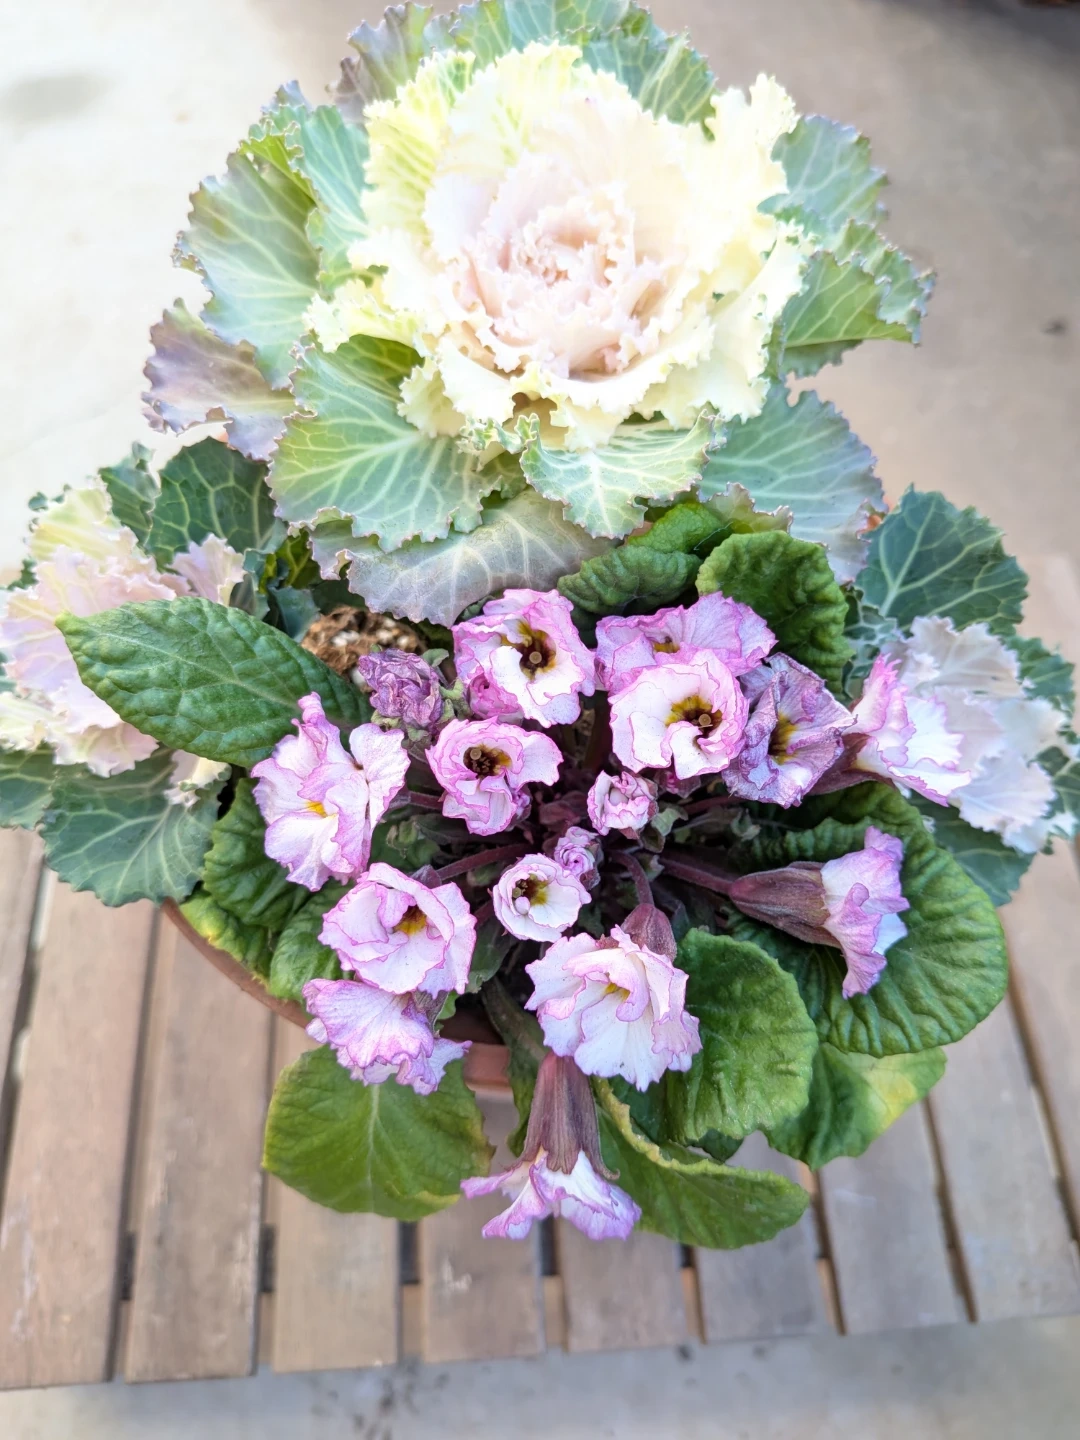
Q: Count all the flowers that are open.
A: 13